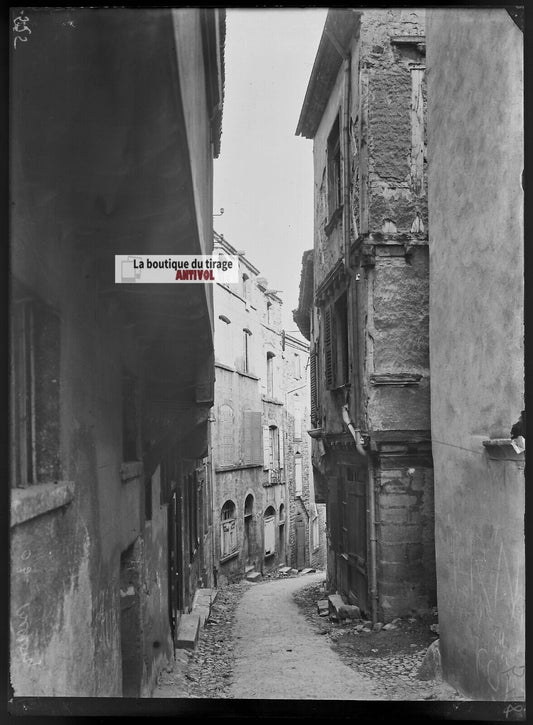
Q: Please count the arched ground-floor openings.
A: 4